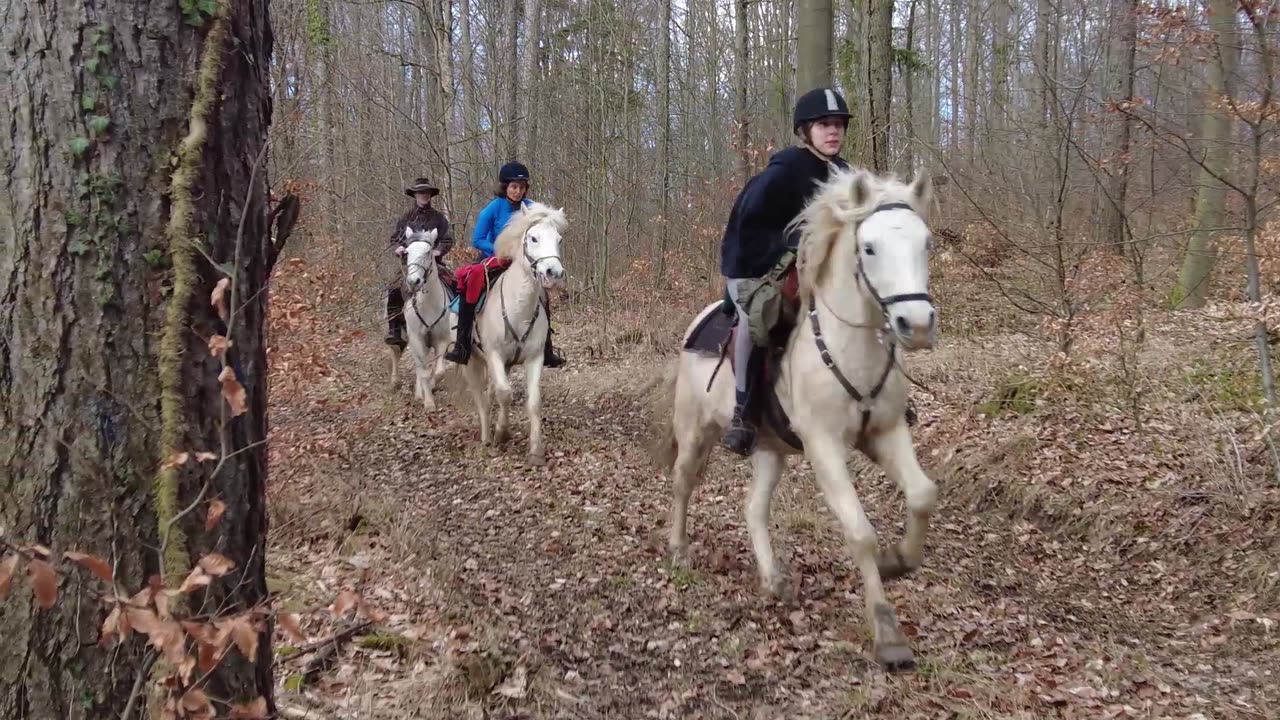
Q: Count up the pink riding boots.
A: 0